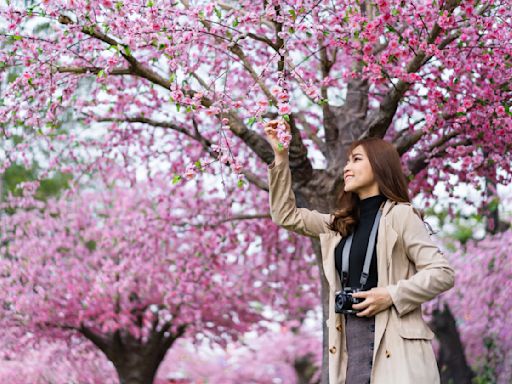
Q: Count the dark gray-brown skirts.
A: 1